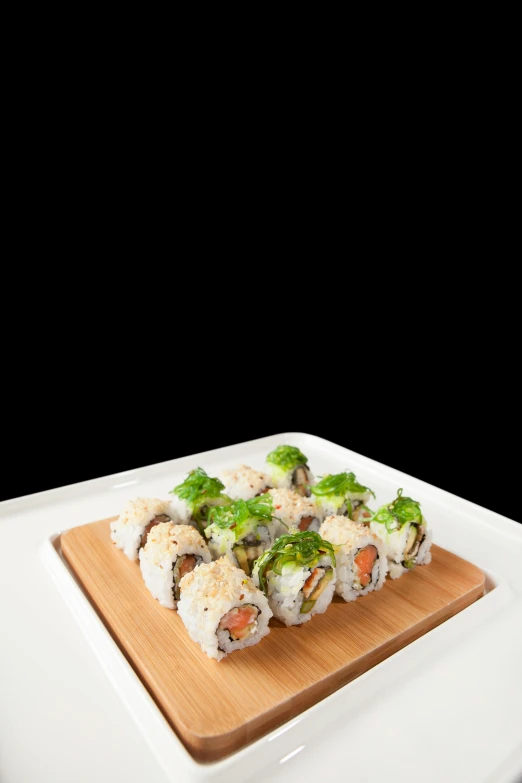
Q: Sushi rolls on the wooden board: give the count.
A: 12